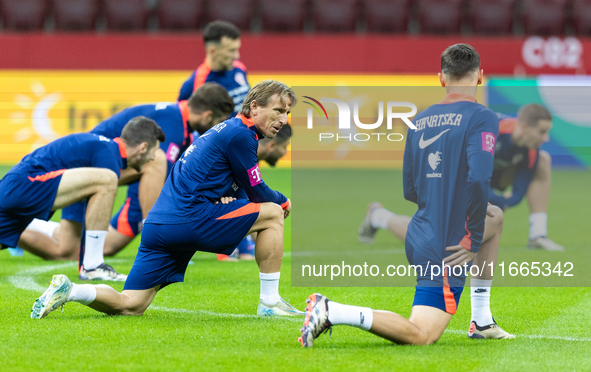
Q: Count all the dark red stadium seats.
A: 12